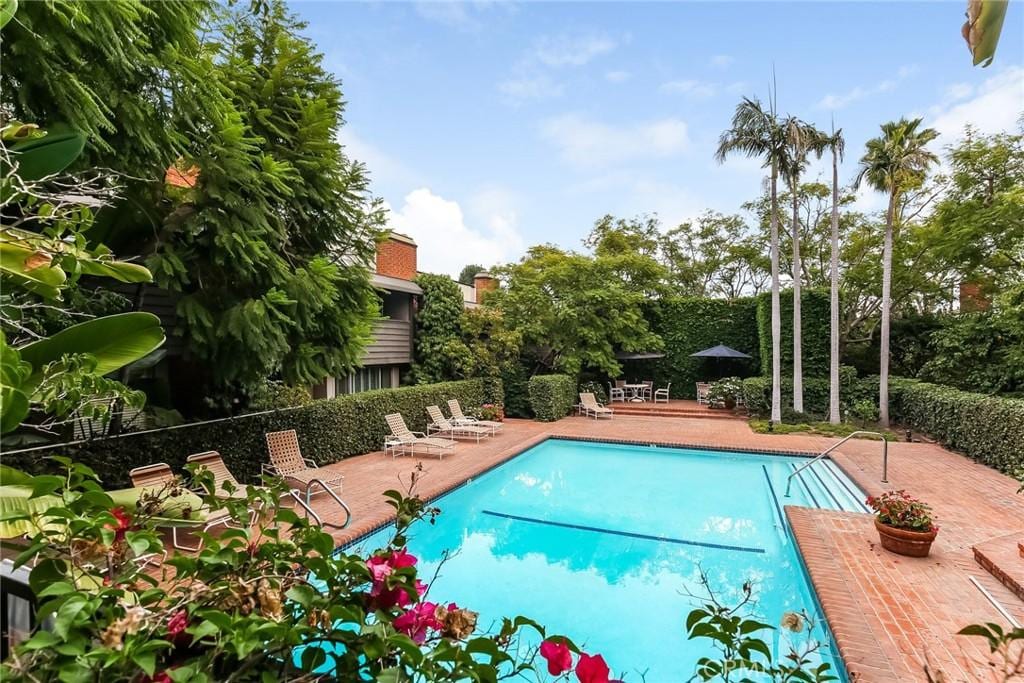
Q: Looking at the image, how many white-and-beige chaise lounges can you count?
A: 7